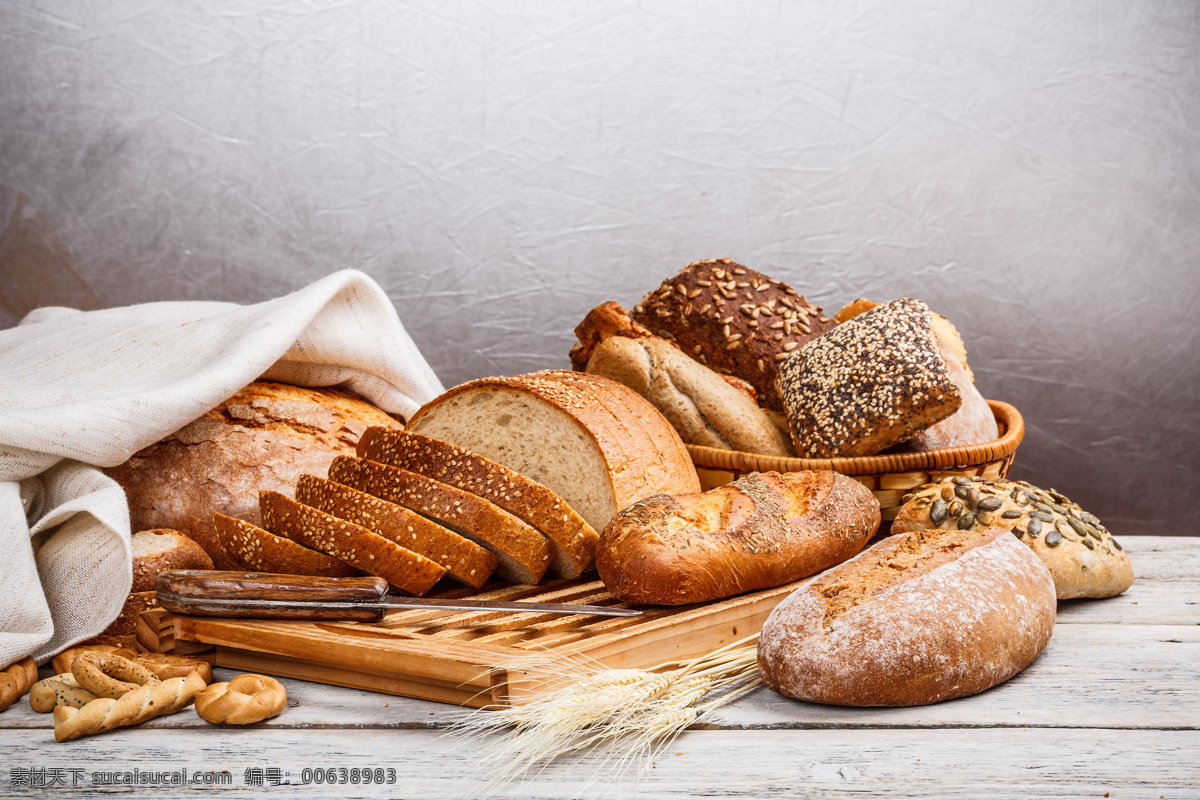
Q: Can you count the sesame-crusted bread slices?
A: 5